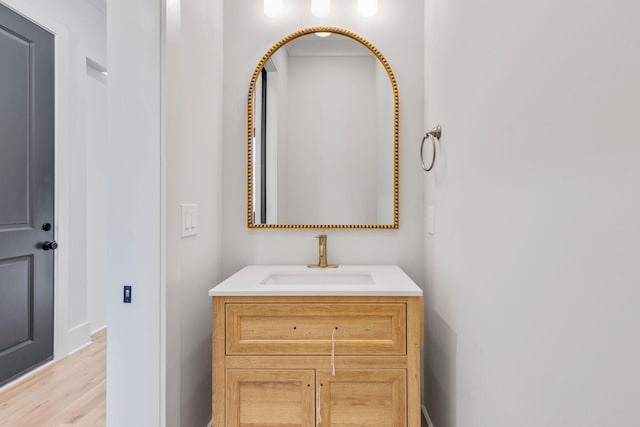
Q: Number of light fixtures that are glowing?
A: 3